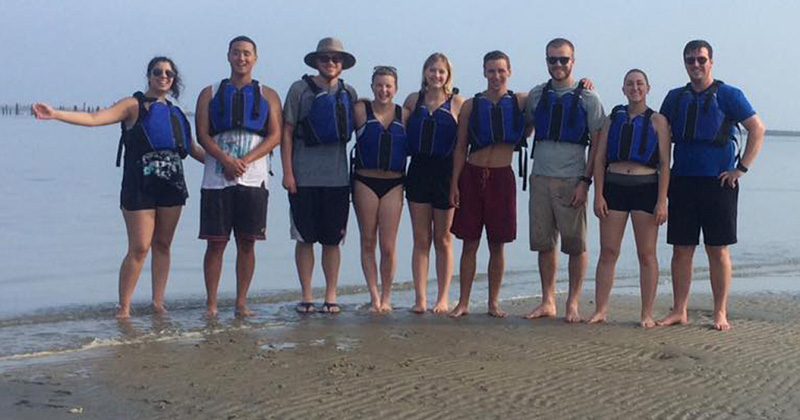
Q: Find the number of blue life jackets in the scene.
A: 9